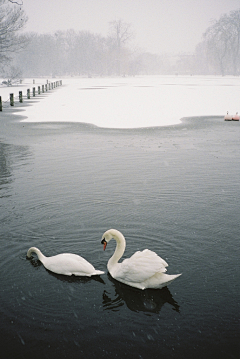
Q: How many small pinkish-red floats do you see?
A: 2